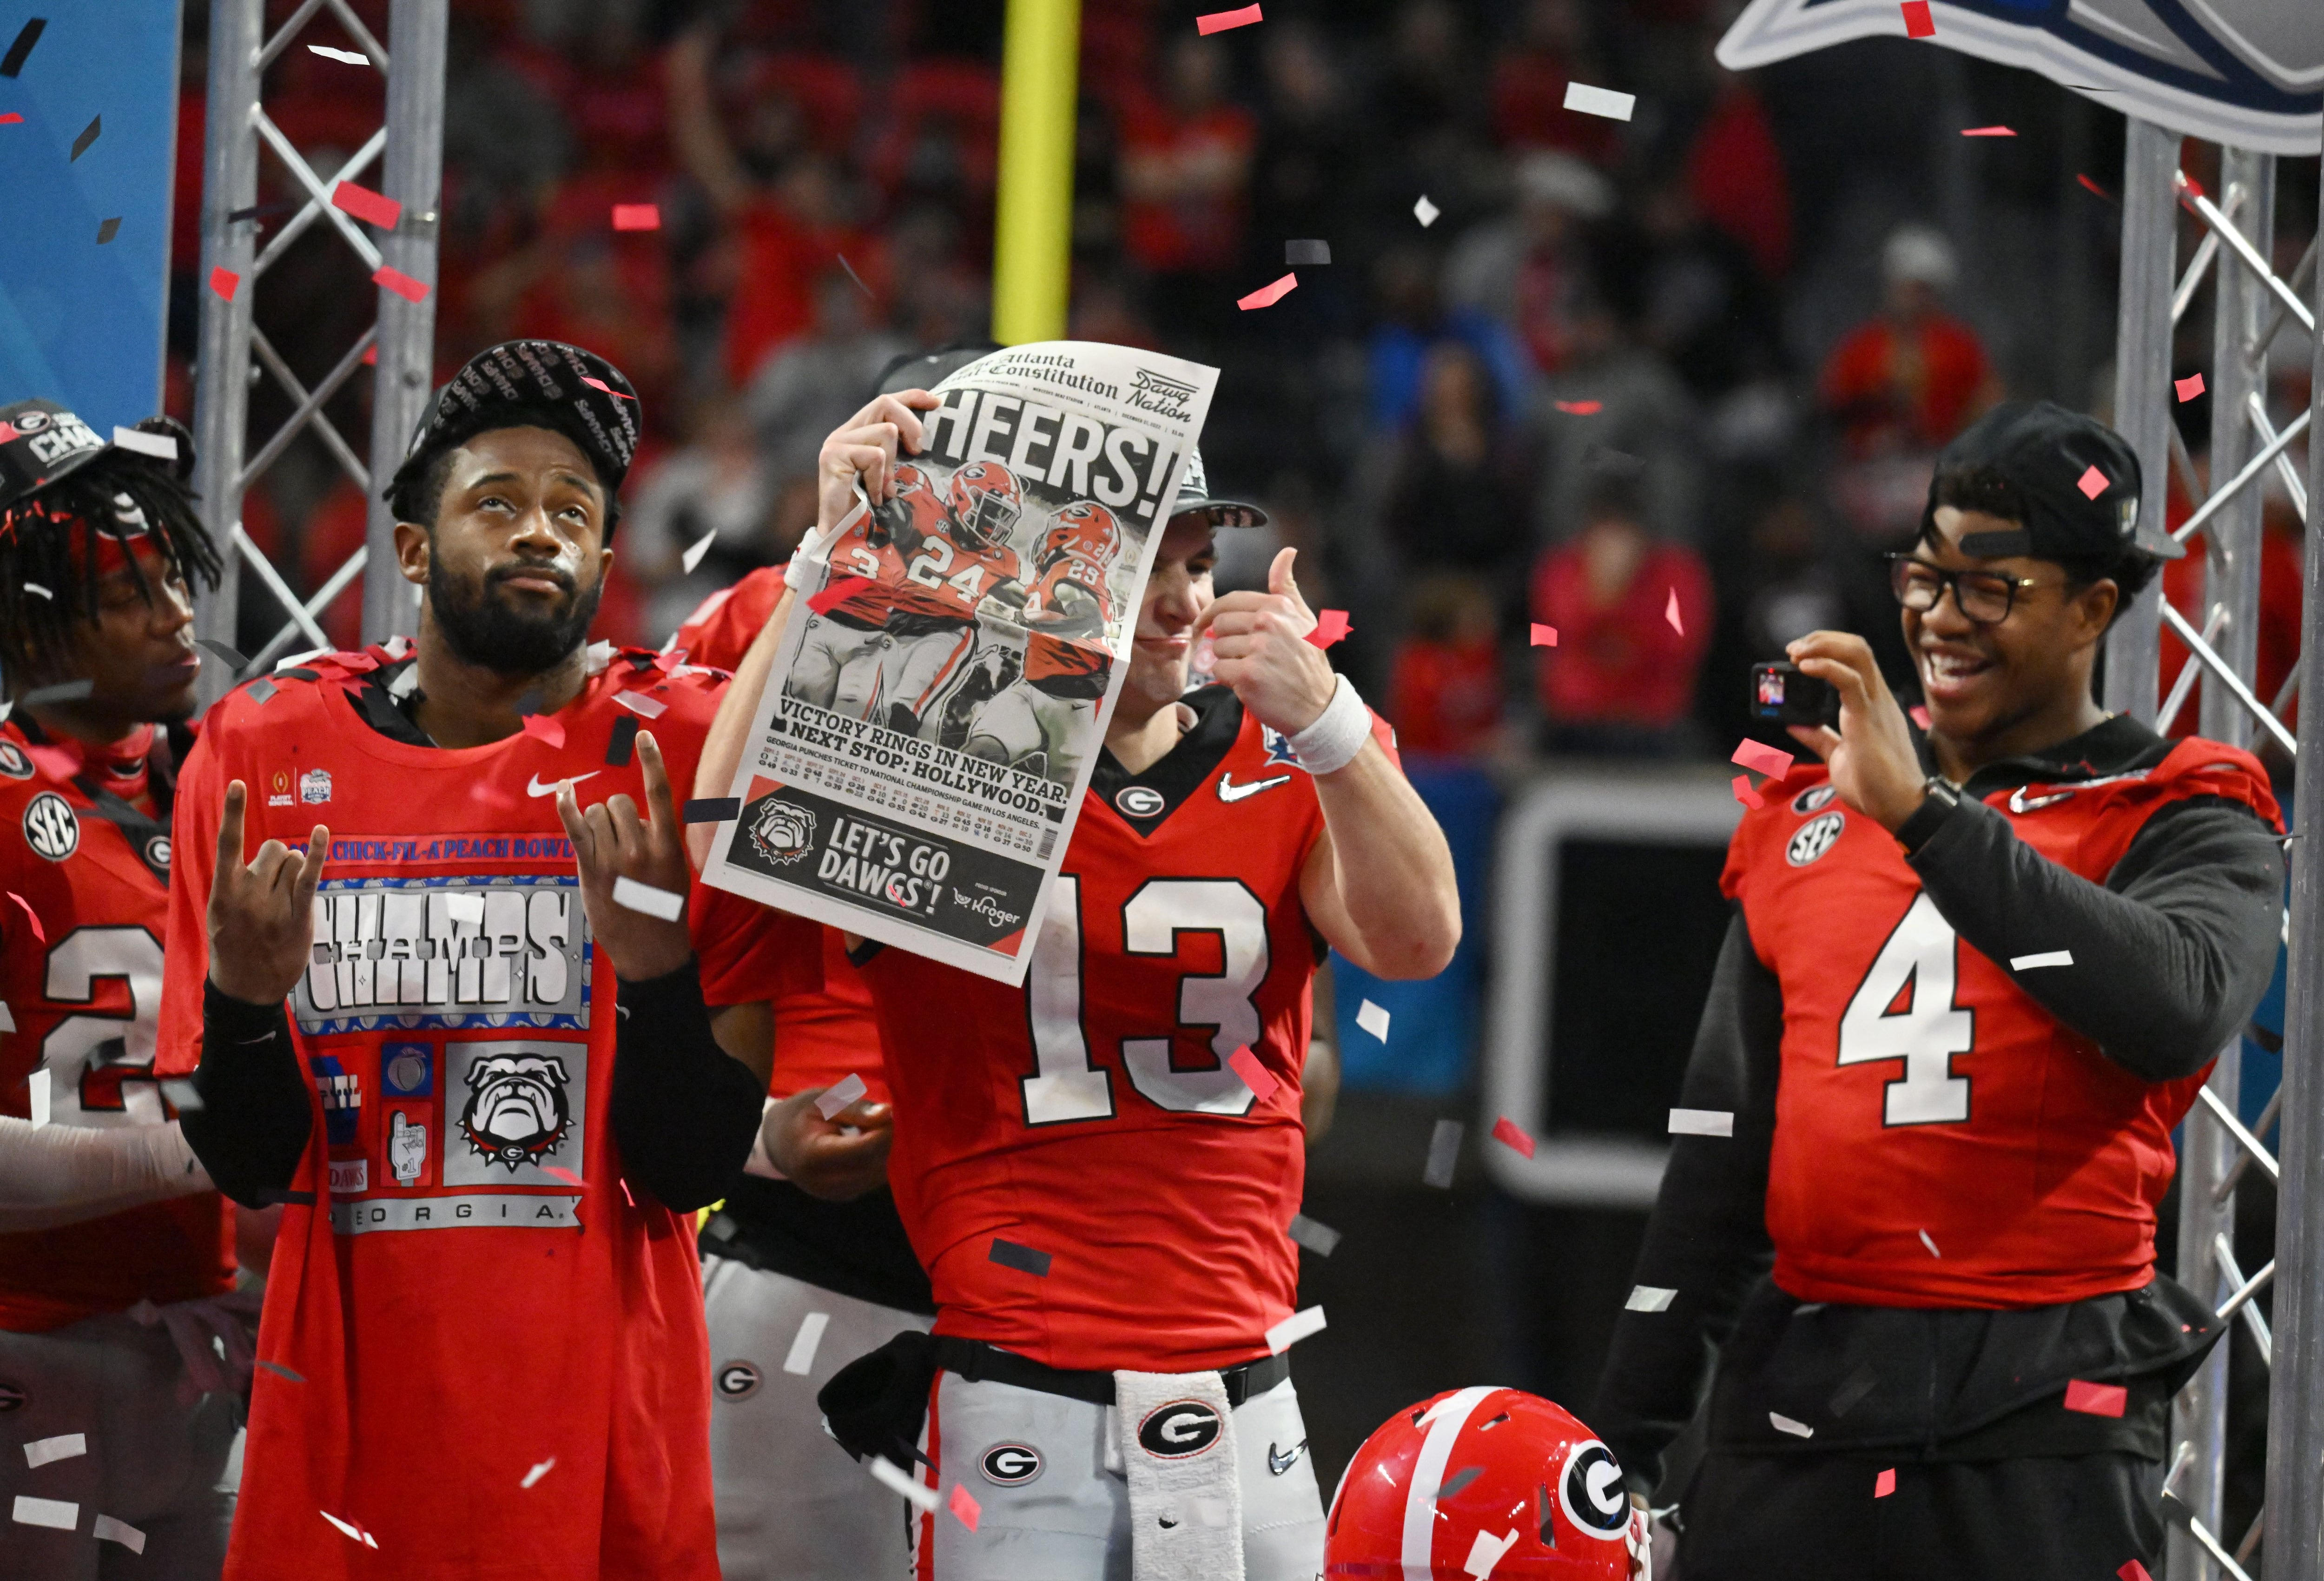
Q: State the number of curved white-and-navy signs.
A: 1